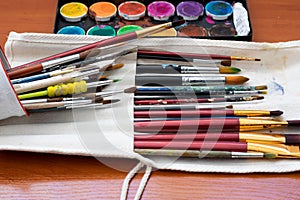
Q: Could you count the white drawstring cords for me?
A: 2